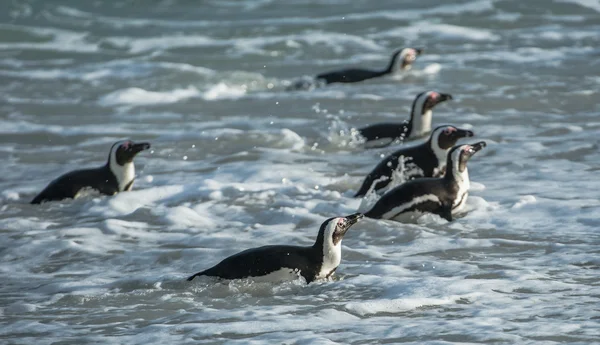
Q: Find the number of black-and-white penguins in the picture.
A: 6